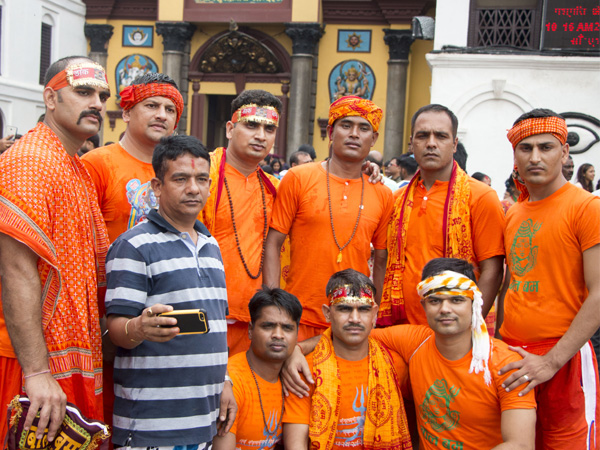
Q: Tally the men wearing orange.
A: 9